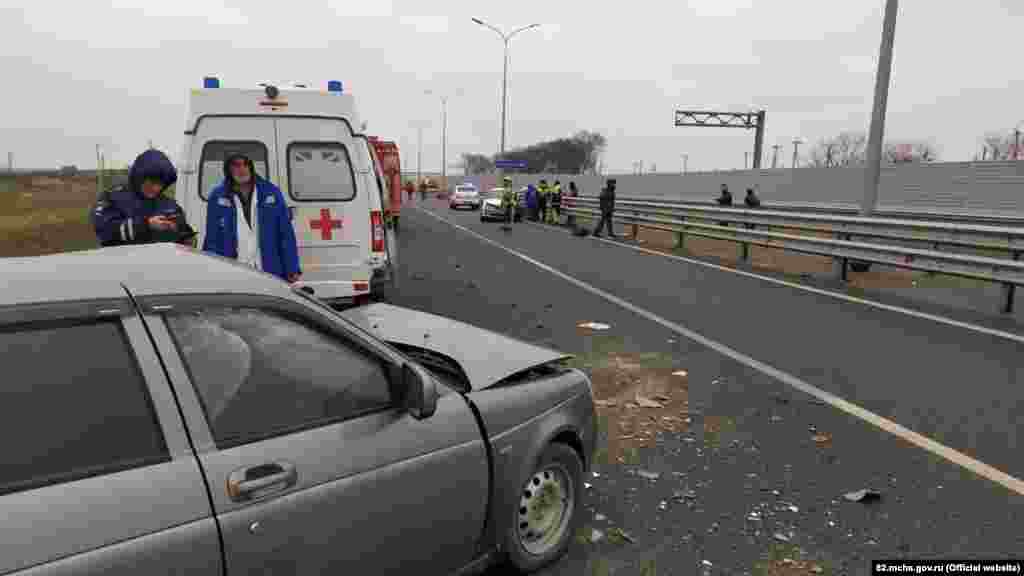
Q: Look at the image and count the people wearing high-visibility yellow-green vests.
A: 3